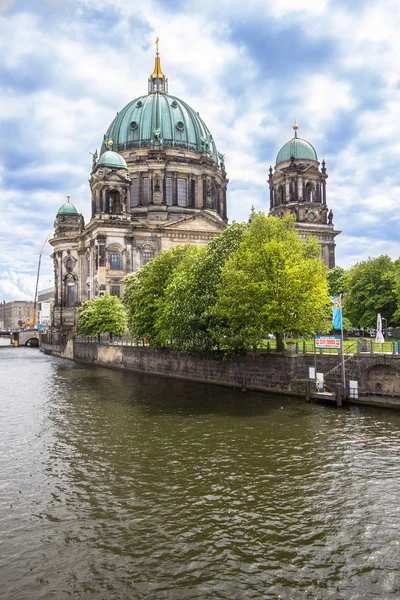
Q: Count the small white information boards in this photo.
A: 3